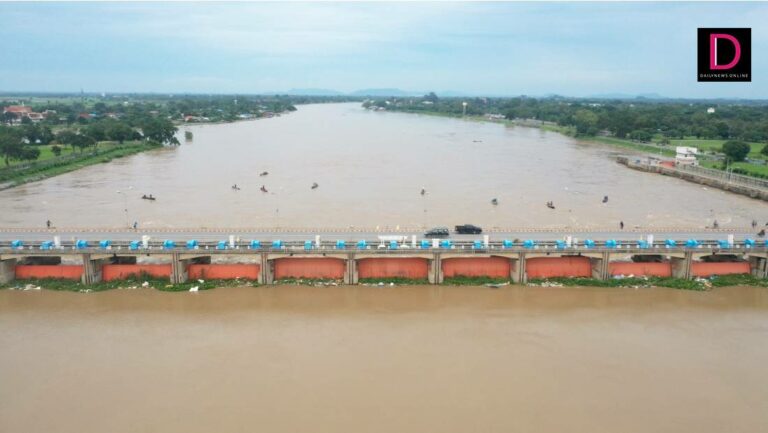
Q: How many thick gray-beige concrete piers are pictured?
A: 10